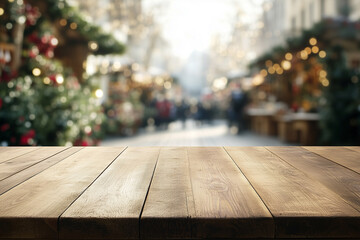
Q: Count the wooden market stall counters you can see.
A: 2